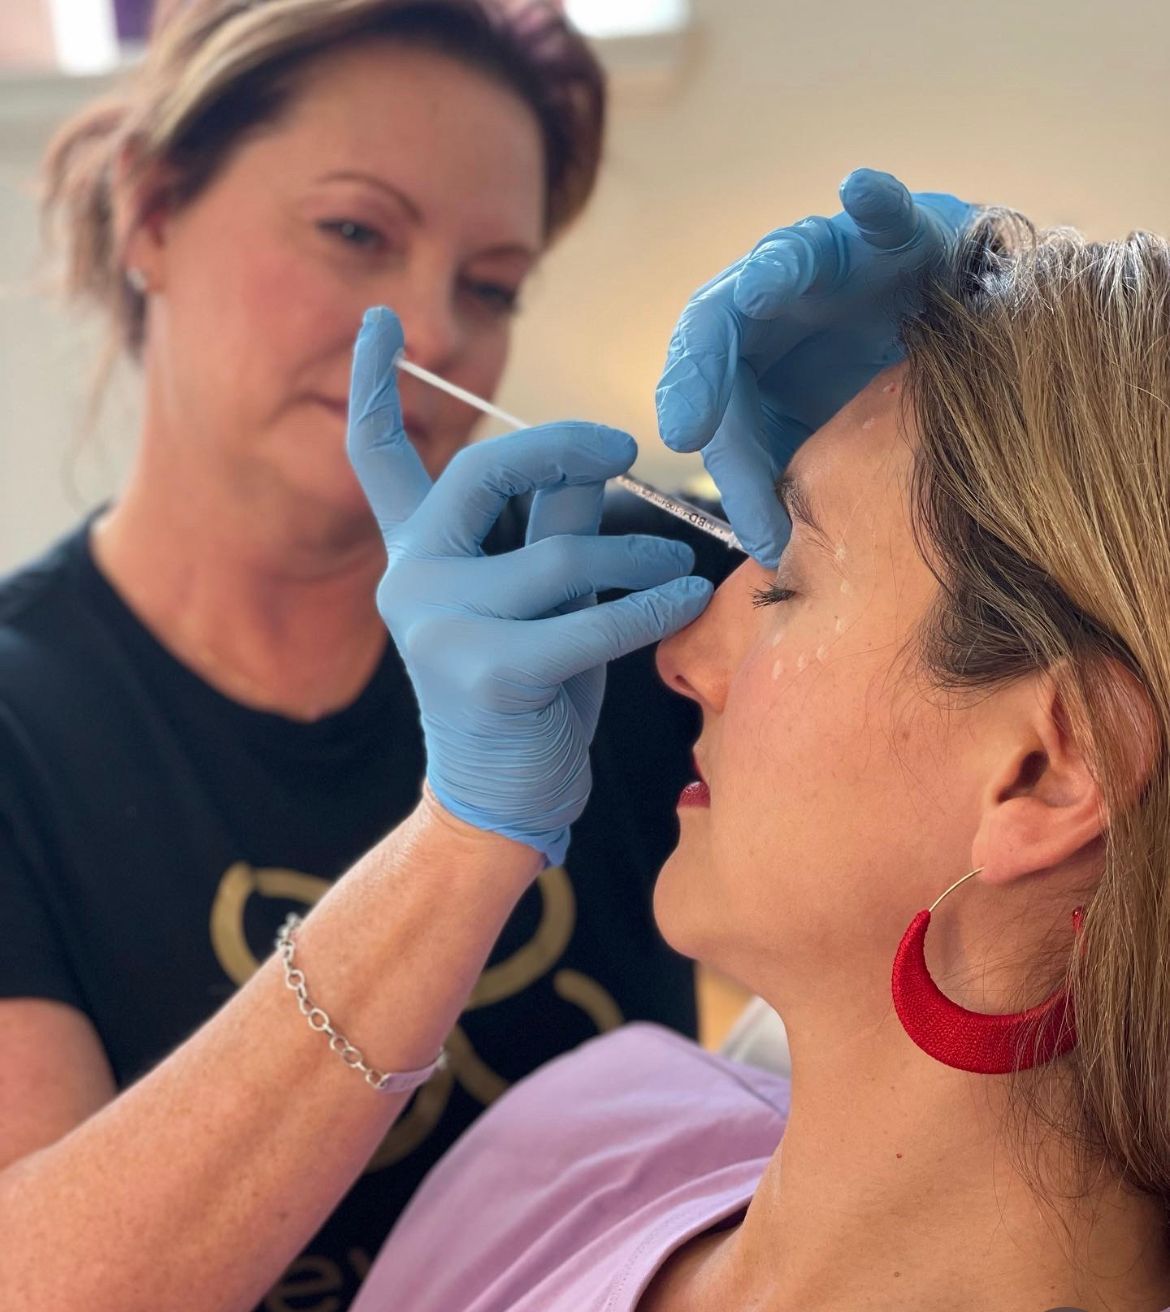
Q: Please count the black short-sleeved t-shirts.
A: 1